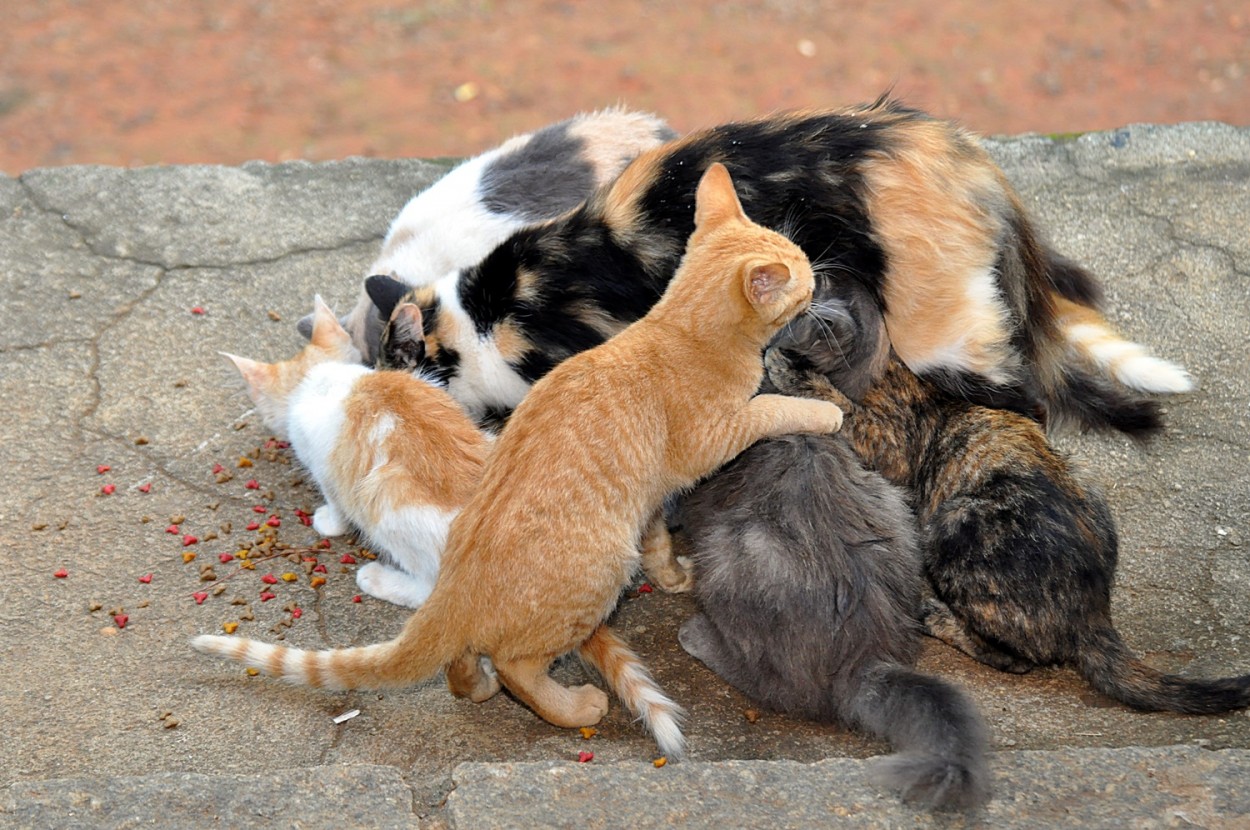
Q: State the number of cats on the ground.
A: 6